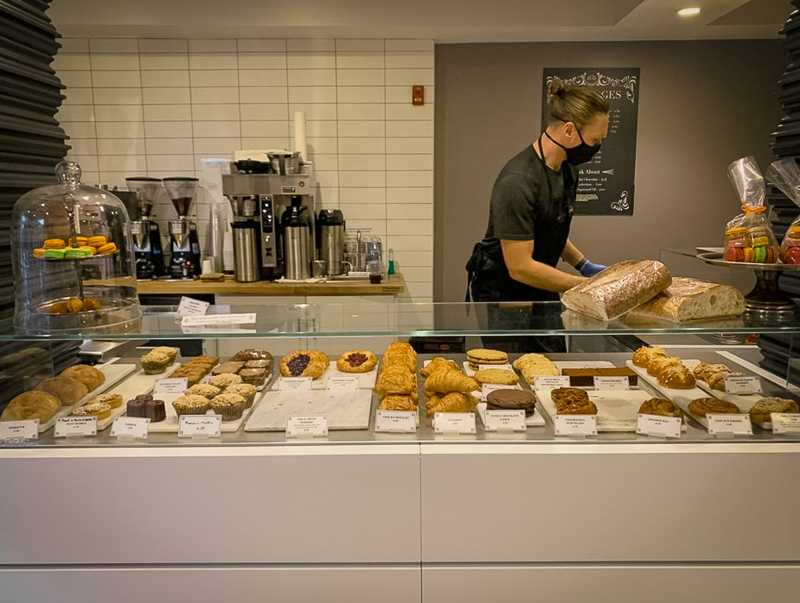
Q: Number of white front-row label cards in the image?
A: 12